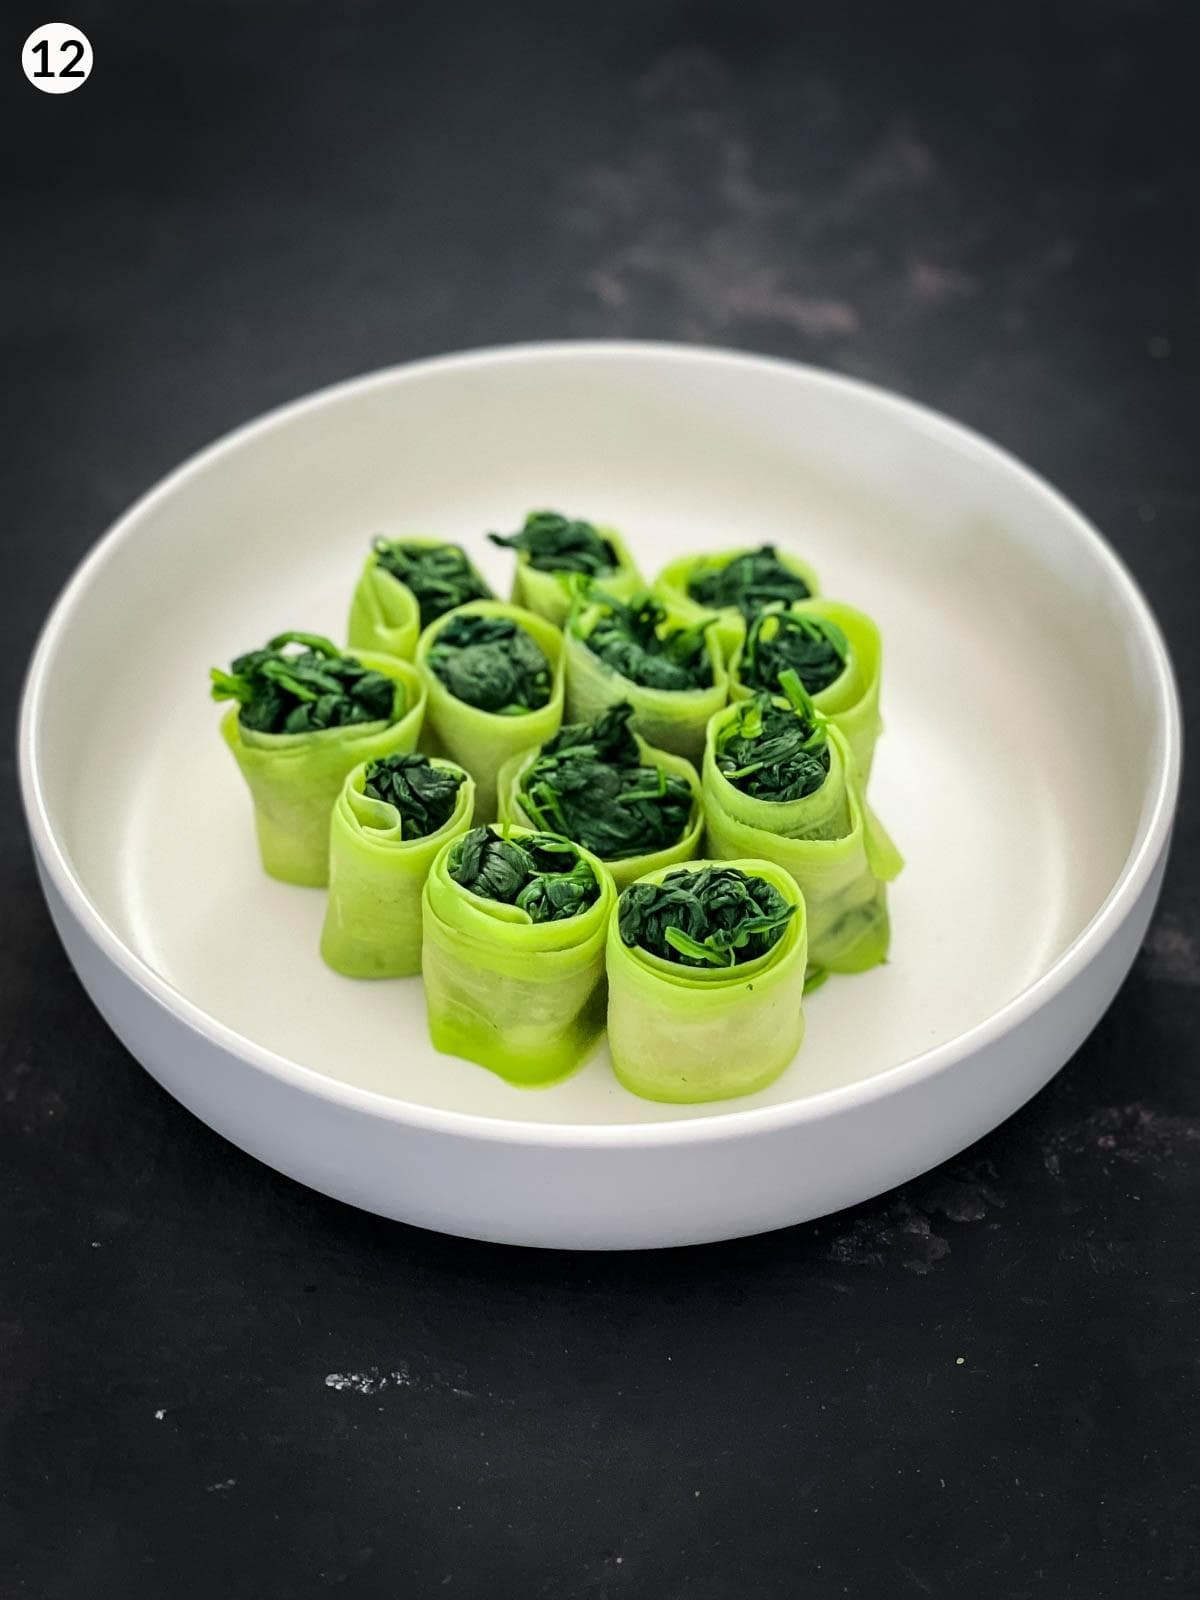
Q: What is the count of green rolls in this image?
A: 12